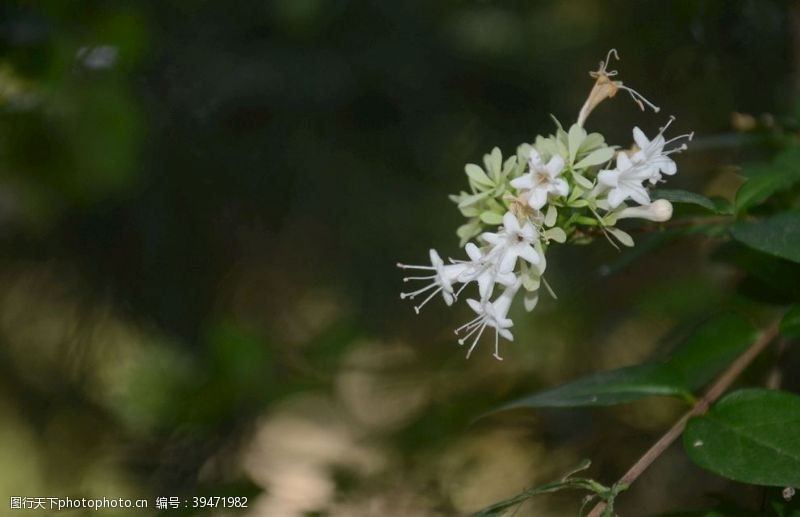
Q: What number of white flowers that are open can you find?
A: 7